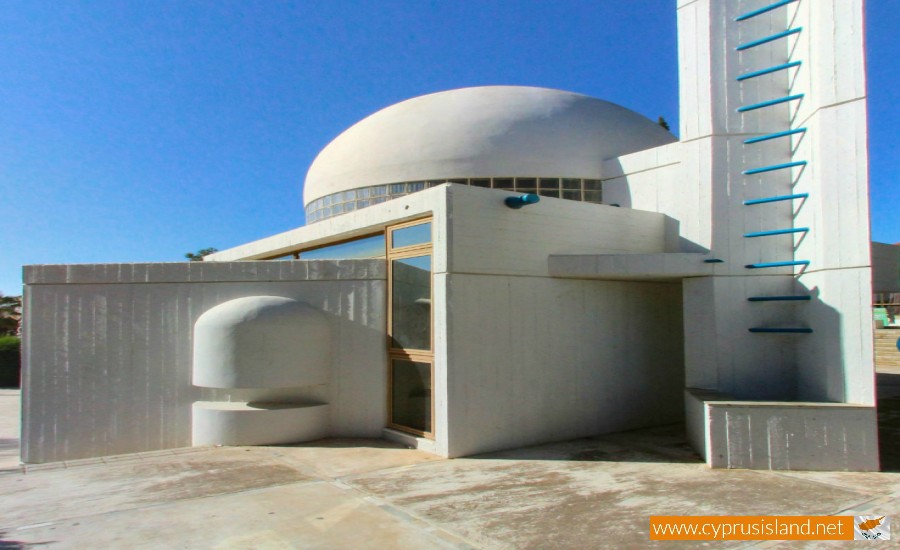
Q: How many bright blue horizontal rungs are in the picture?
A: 11